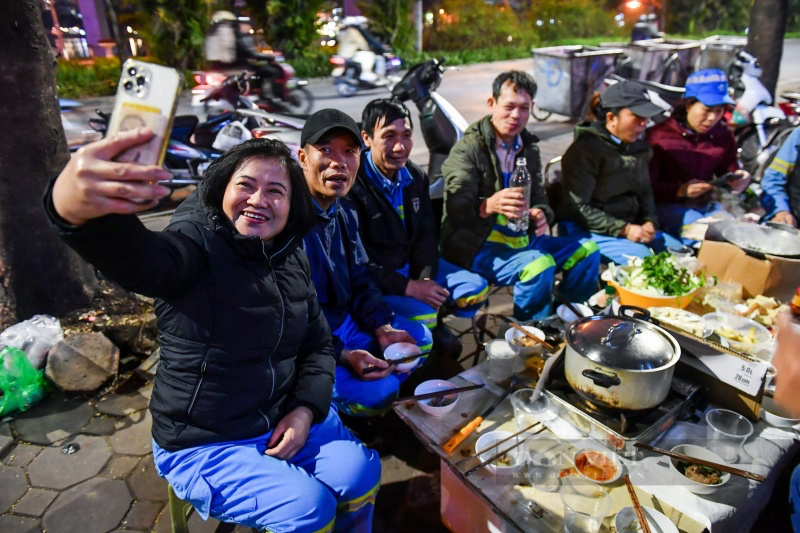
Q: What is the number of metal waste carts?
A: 3